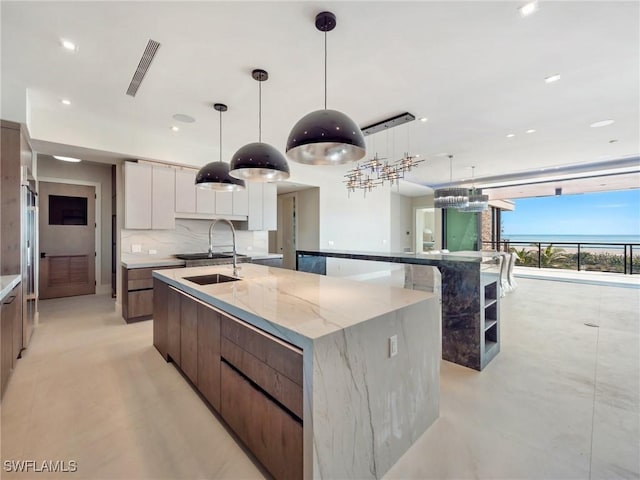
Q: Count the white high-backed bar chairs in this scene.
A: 2